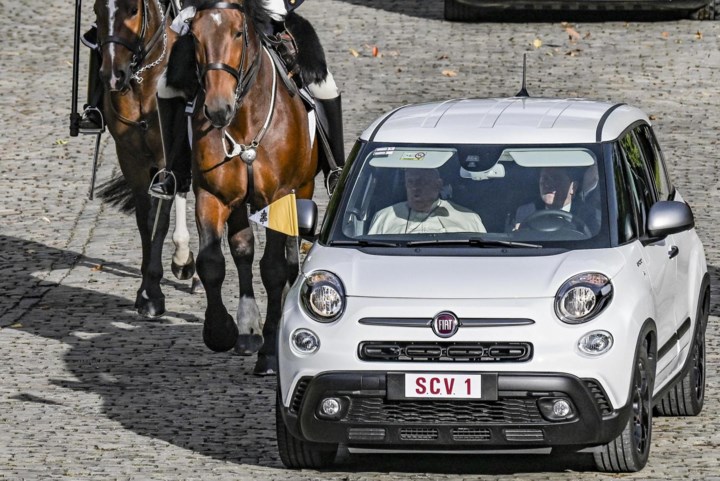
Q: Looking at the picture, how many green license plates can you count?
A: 0